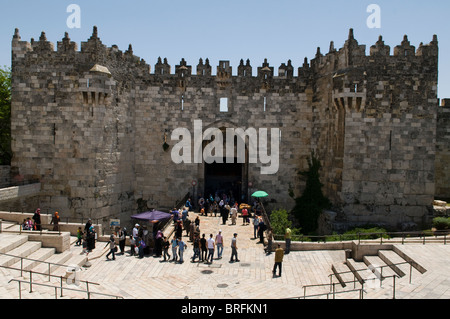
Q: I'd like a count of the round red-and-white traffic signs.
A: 2